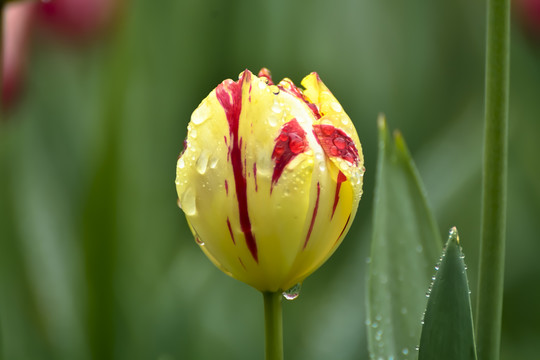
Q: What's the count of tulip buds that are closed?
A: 1